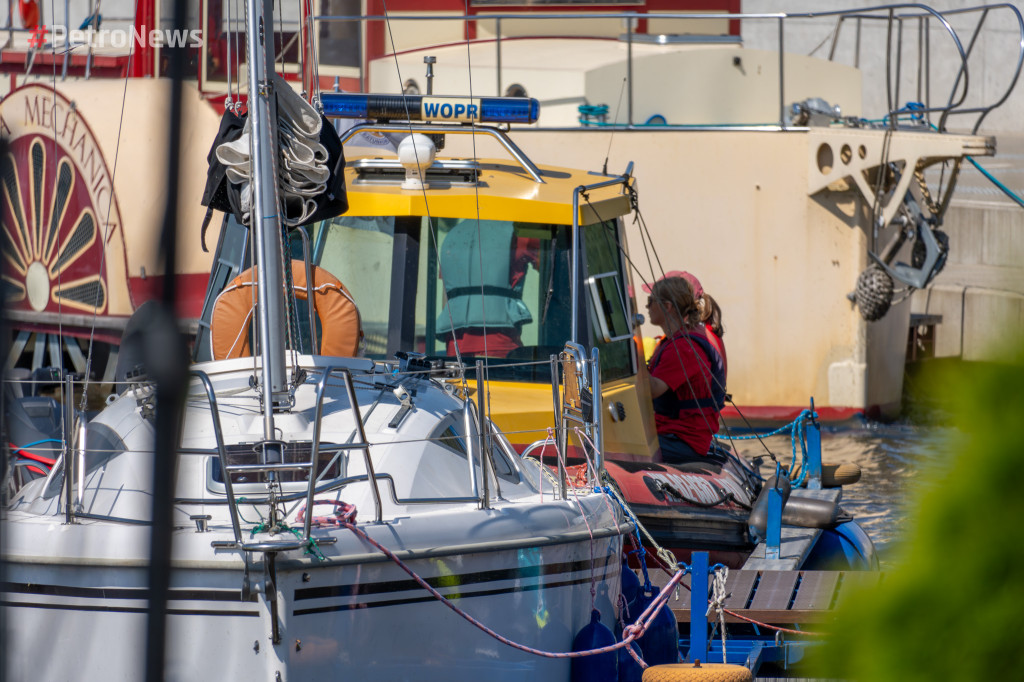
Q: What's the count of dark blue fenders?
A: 4